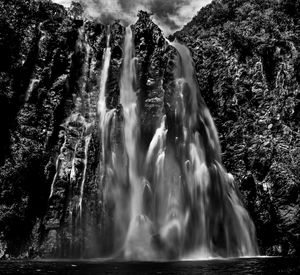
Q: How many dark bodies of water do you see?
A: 1